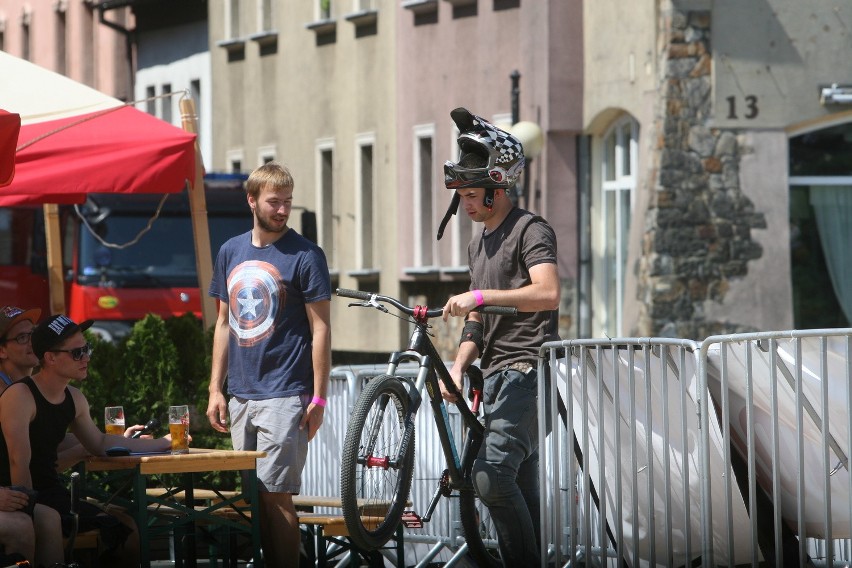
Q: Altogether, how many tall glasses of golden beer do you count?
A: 2